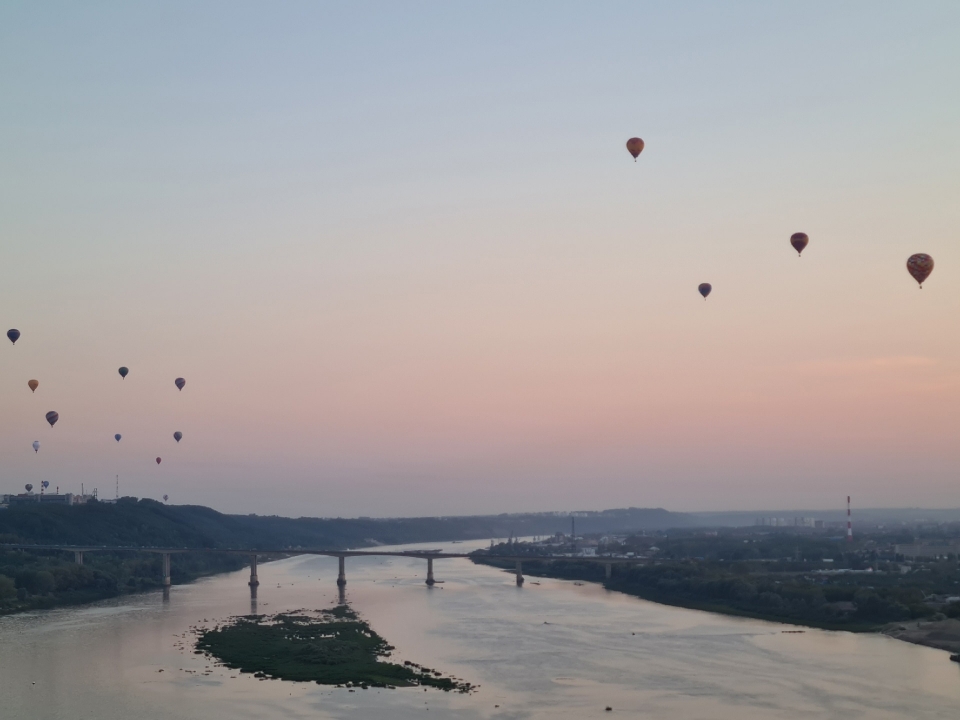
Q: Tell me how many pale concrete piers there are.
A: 7